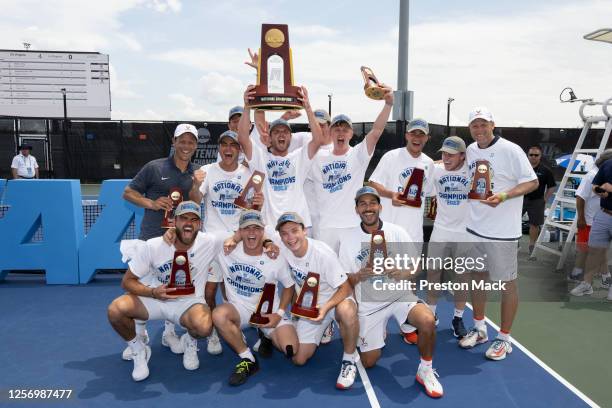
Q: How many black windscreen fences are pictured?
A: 1